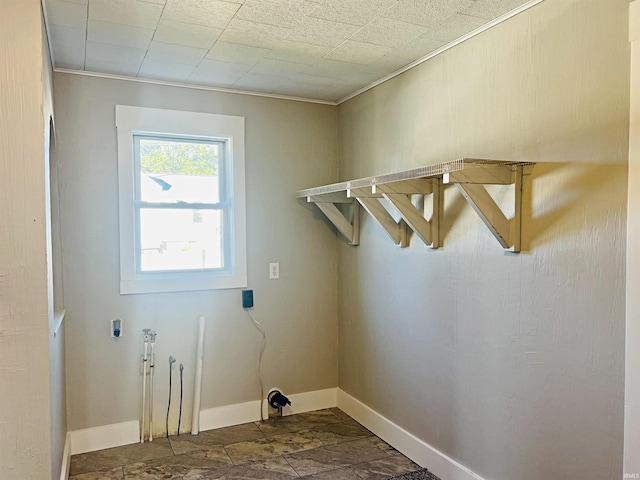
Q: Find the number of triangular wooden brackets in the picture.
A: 4